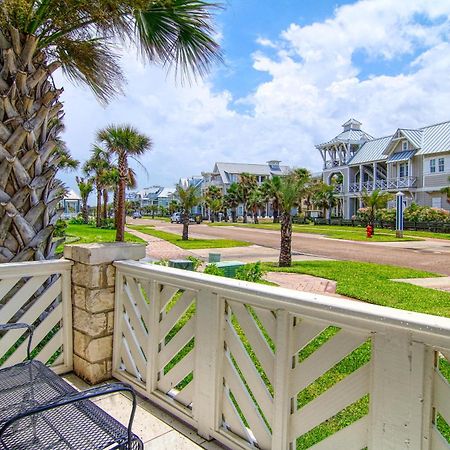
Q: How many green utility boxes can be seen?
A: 3